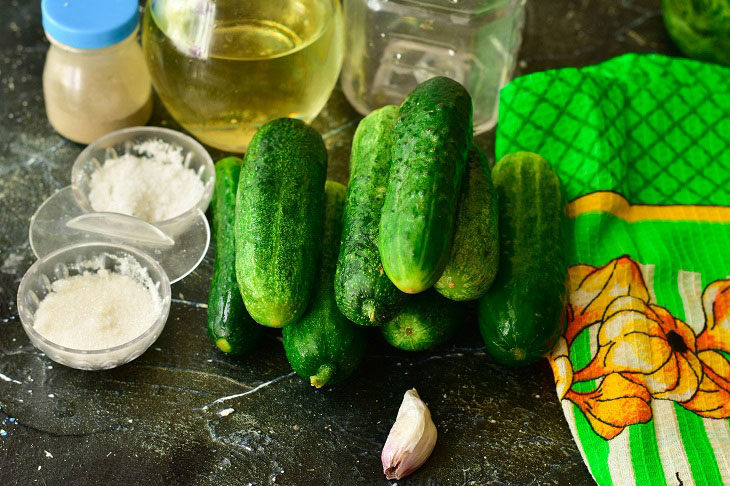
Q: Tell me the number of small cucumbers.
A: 8